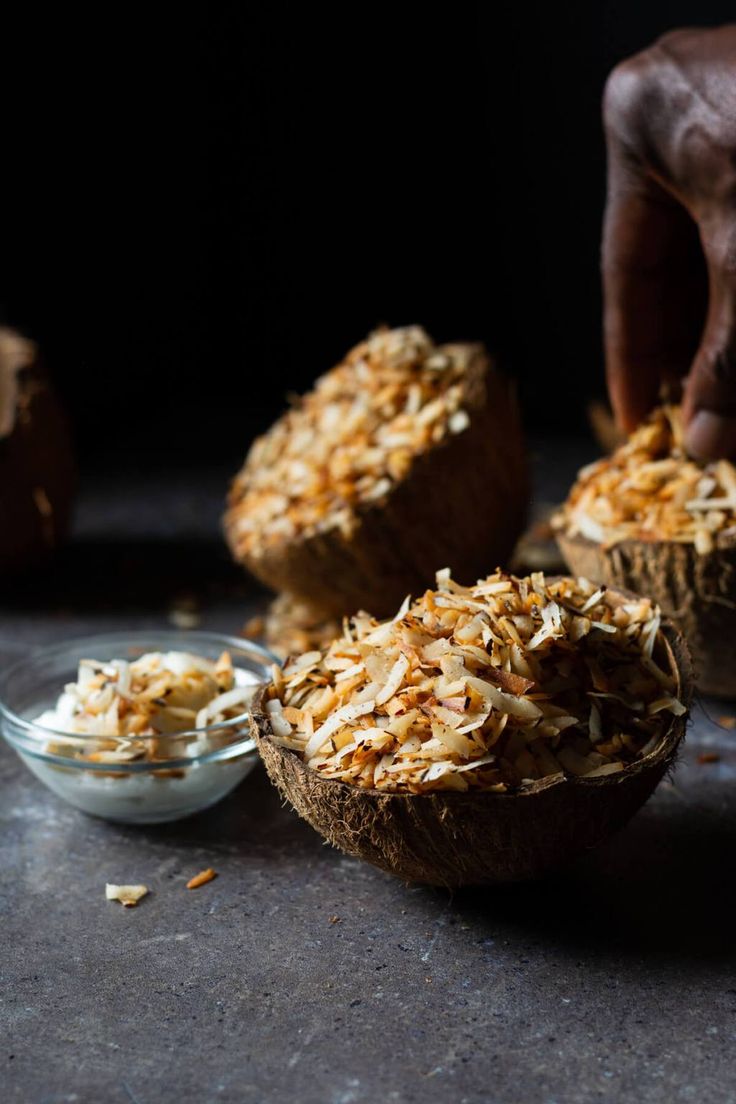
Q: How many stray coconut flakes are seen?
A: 2